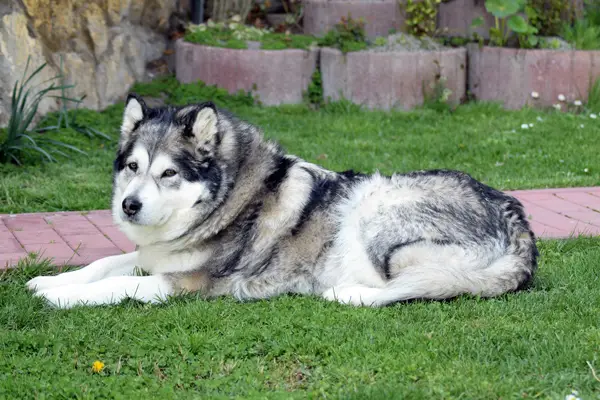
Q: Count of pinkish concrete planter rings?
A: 5